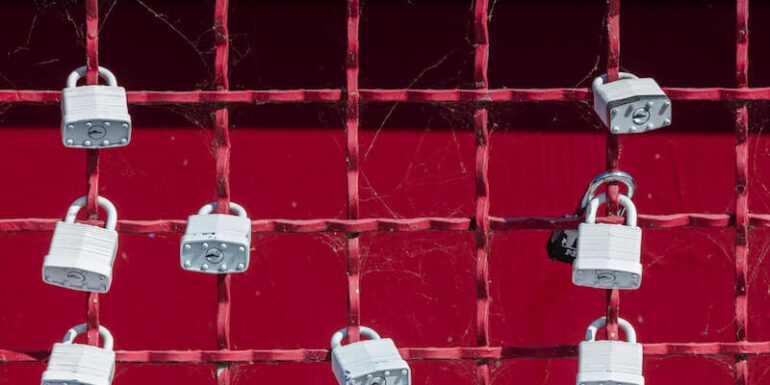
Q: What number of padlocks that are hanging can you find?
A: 9